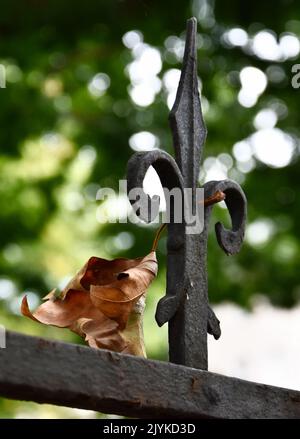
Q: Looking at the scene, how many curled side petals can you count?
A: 2